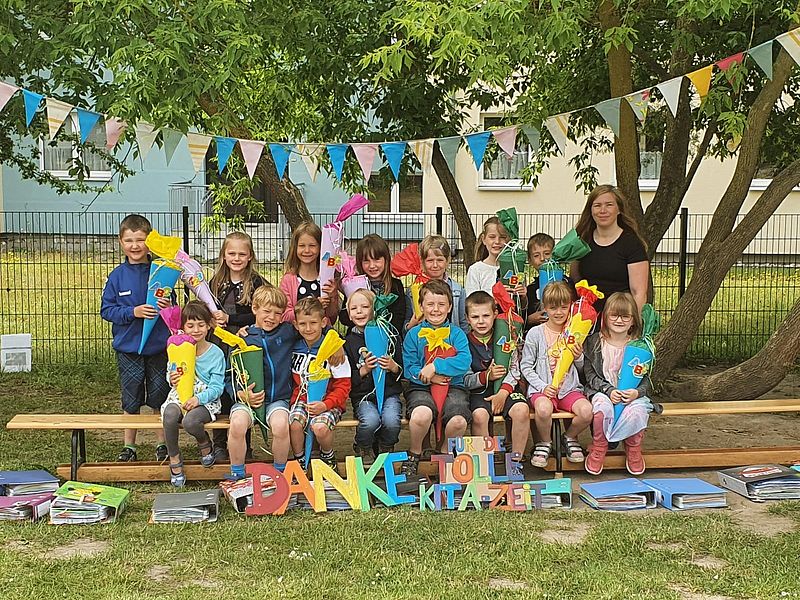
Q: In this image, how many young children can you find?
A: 15